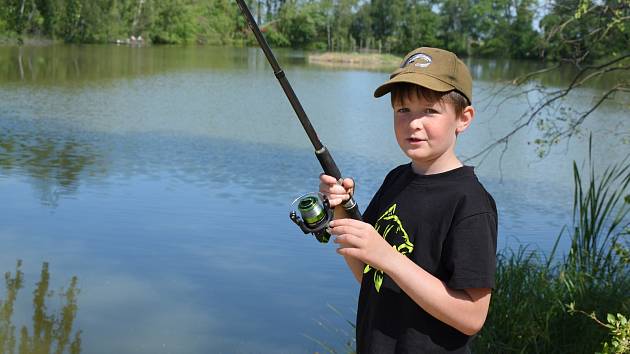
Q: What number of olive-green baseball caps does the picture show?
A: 1